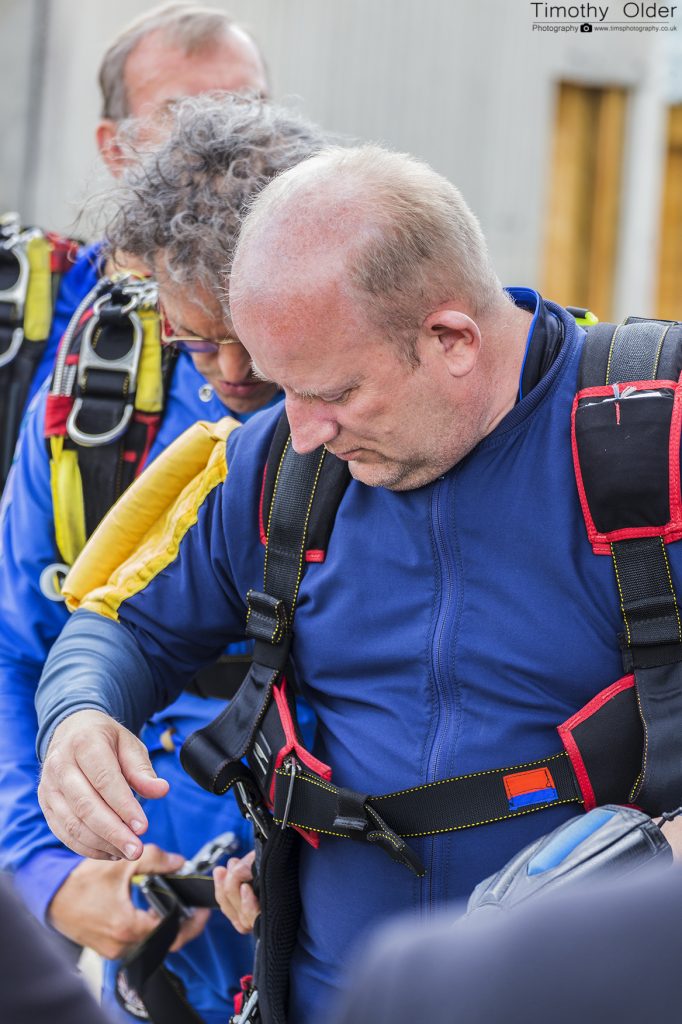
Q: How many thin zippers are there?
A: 1